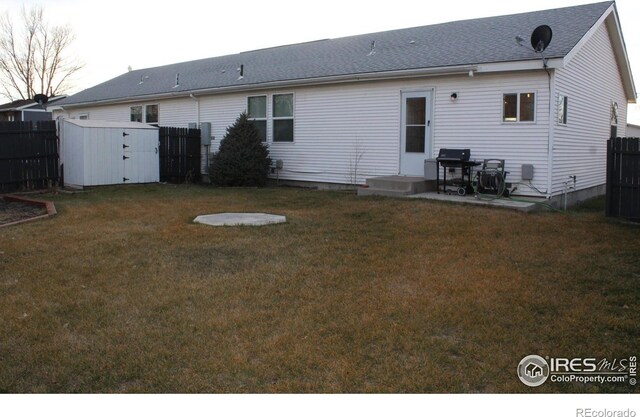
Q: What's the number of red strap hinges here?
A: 0